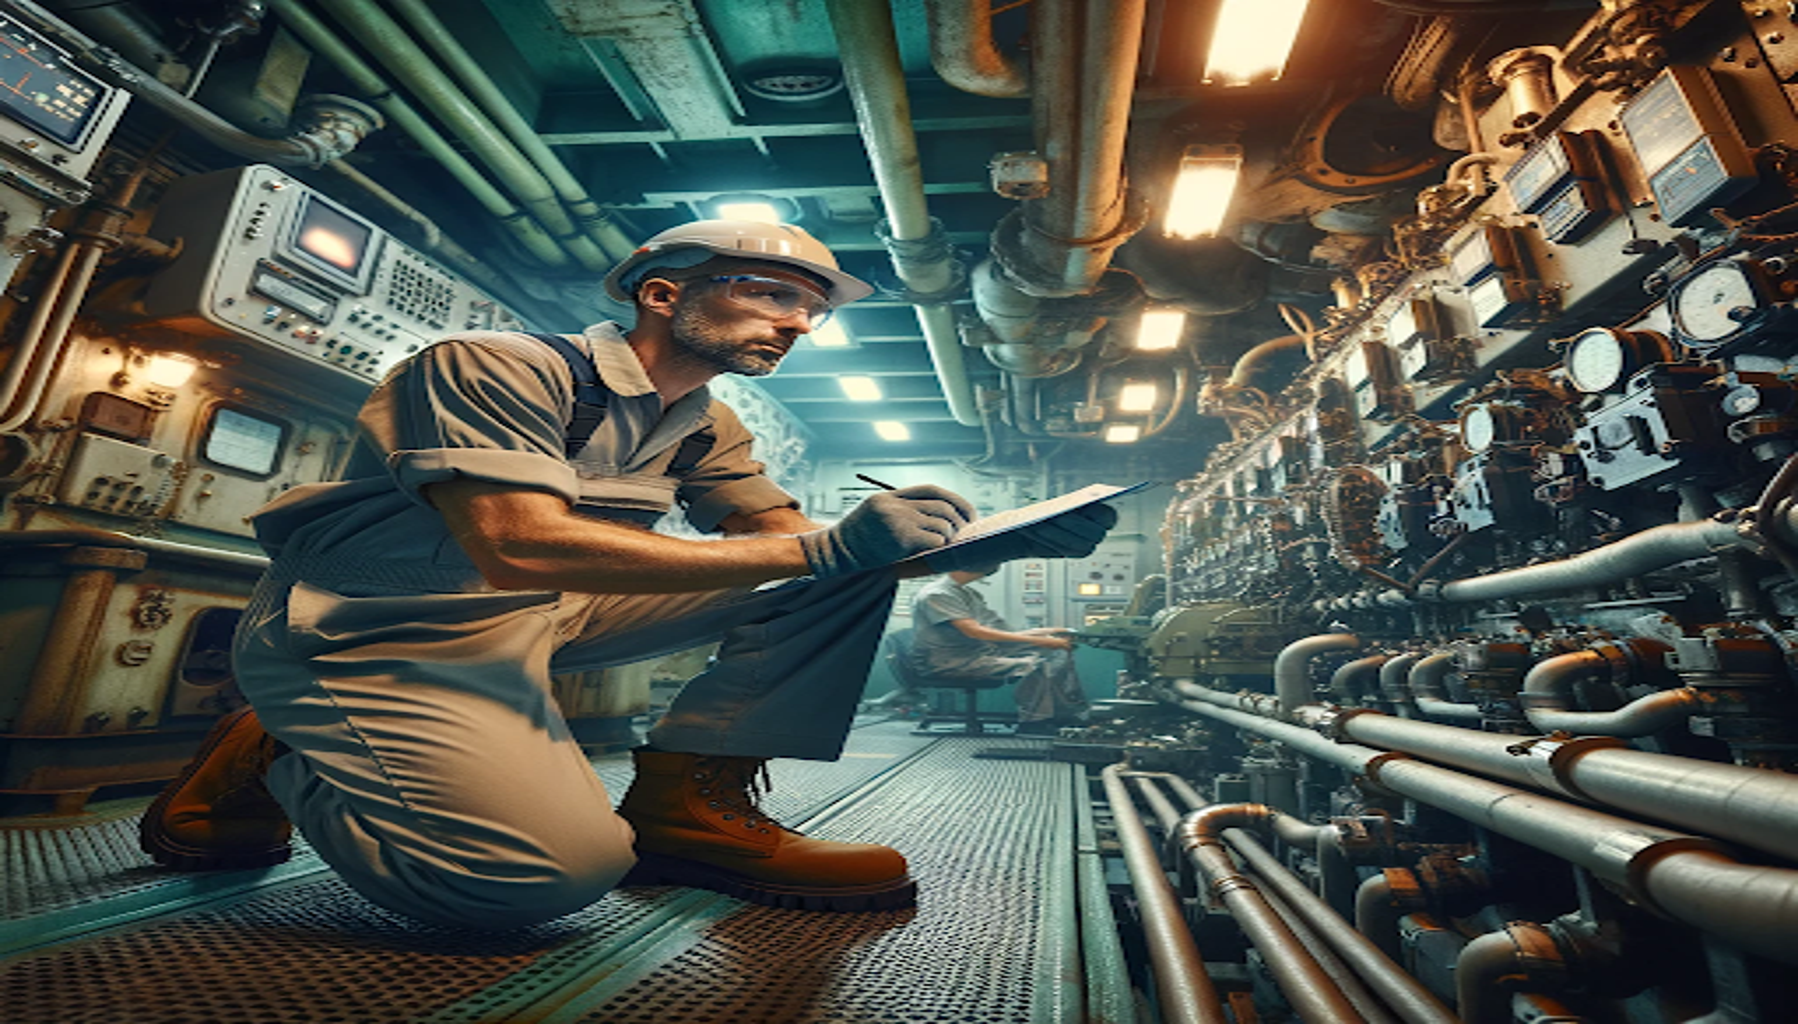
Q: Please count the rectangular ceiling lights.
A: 9